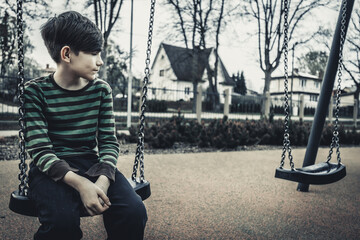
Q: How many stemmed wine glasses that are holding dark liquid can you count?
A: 0